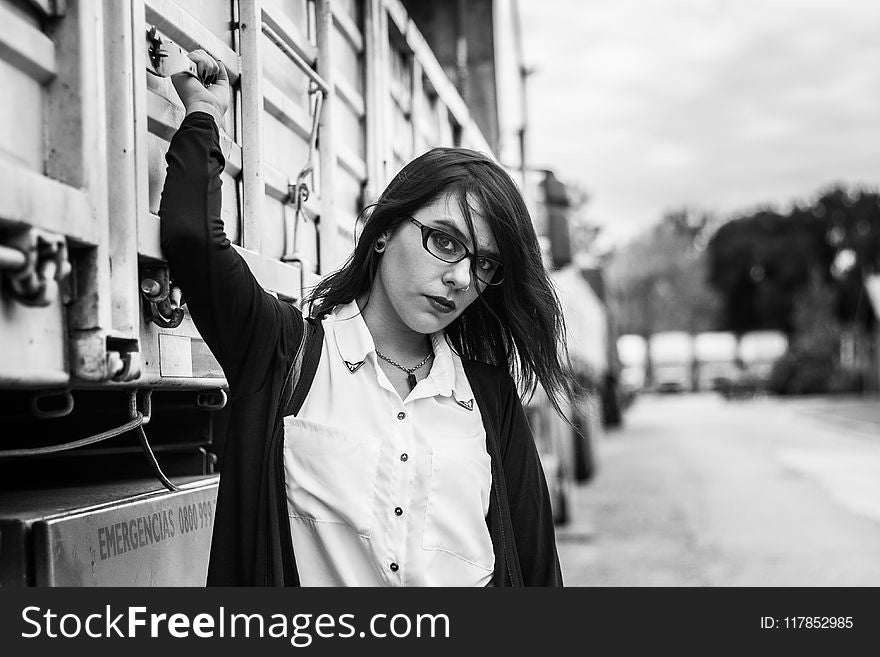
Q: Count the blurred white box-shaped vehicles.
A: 4